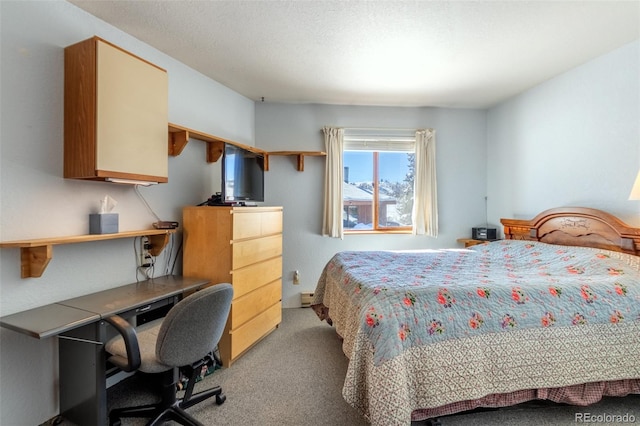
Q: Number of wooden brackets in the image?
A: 6